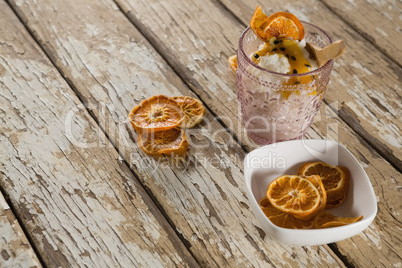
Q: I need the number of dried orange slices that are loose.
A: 3